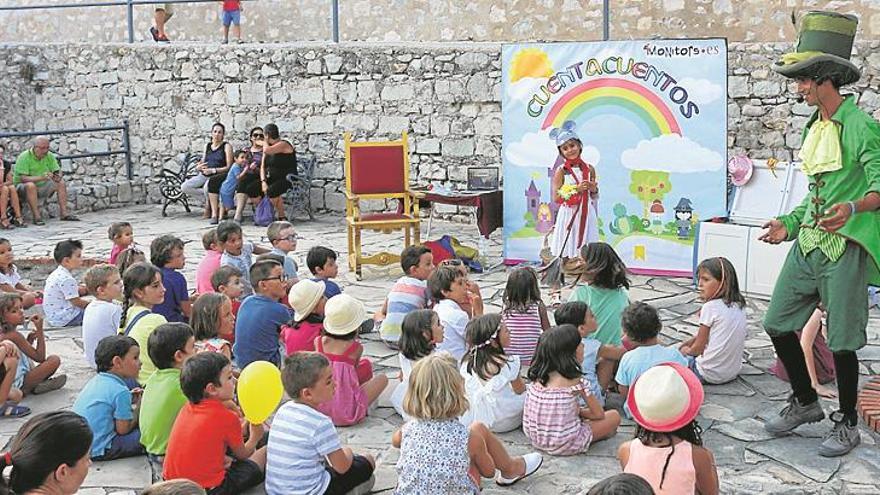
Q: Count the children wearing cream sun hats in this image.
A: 2